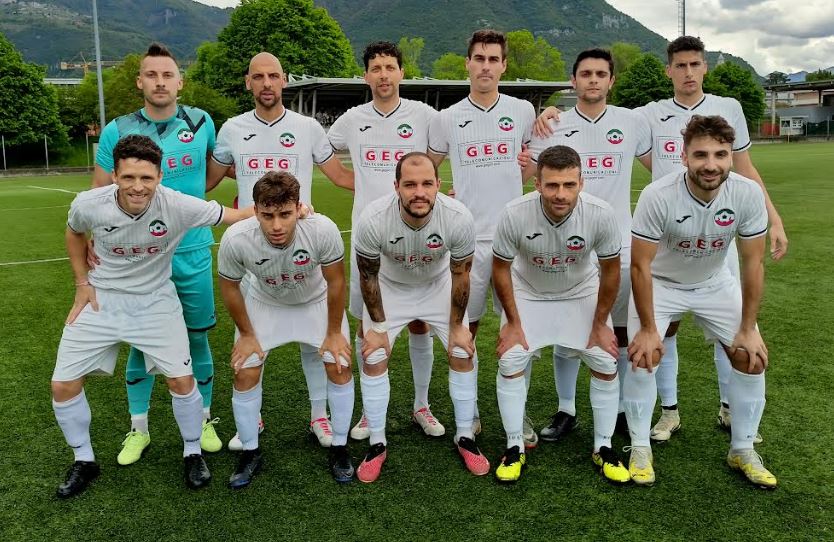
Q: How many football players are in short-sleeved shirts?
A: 11